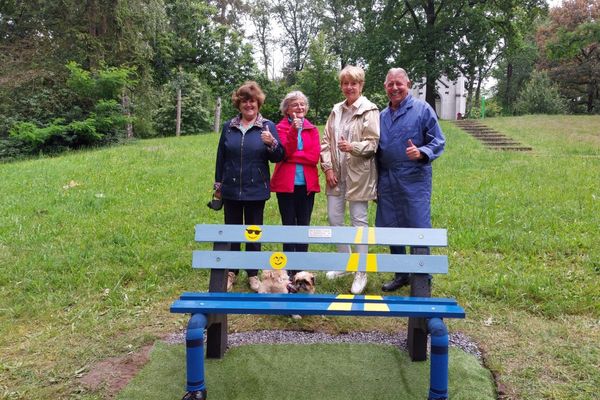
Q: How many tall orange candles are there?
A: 0